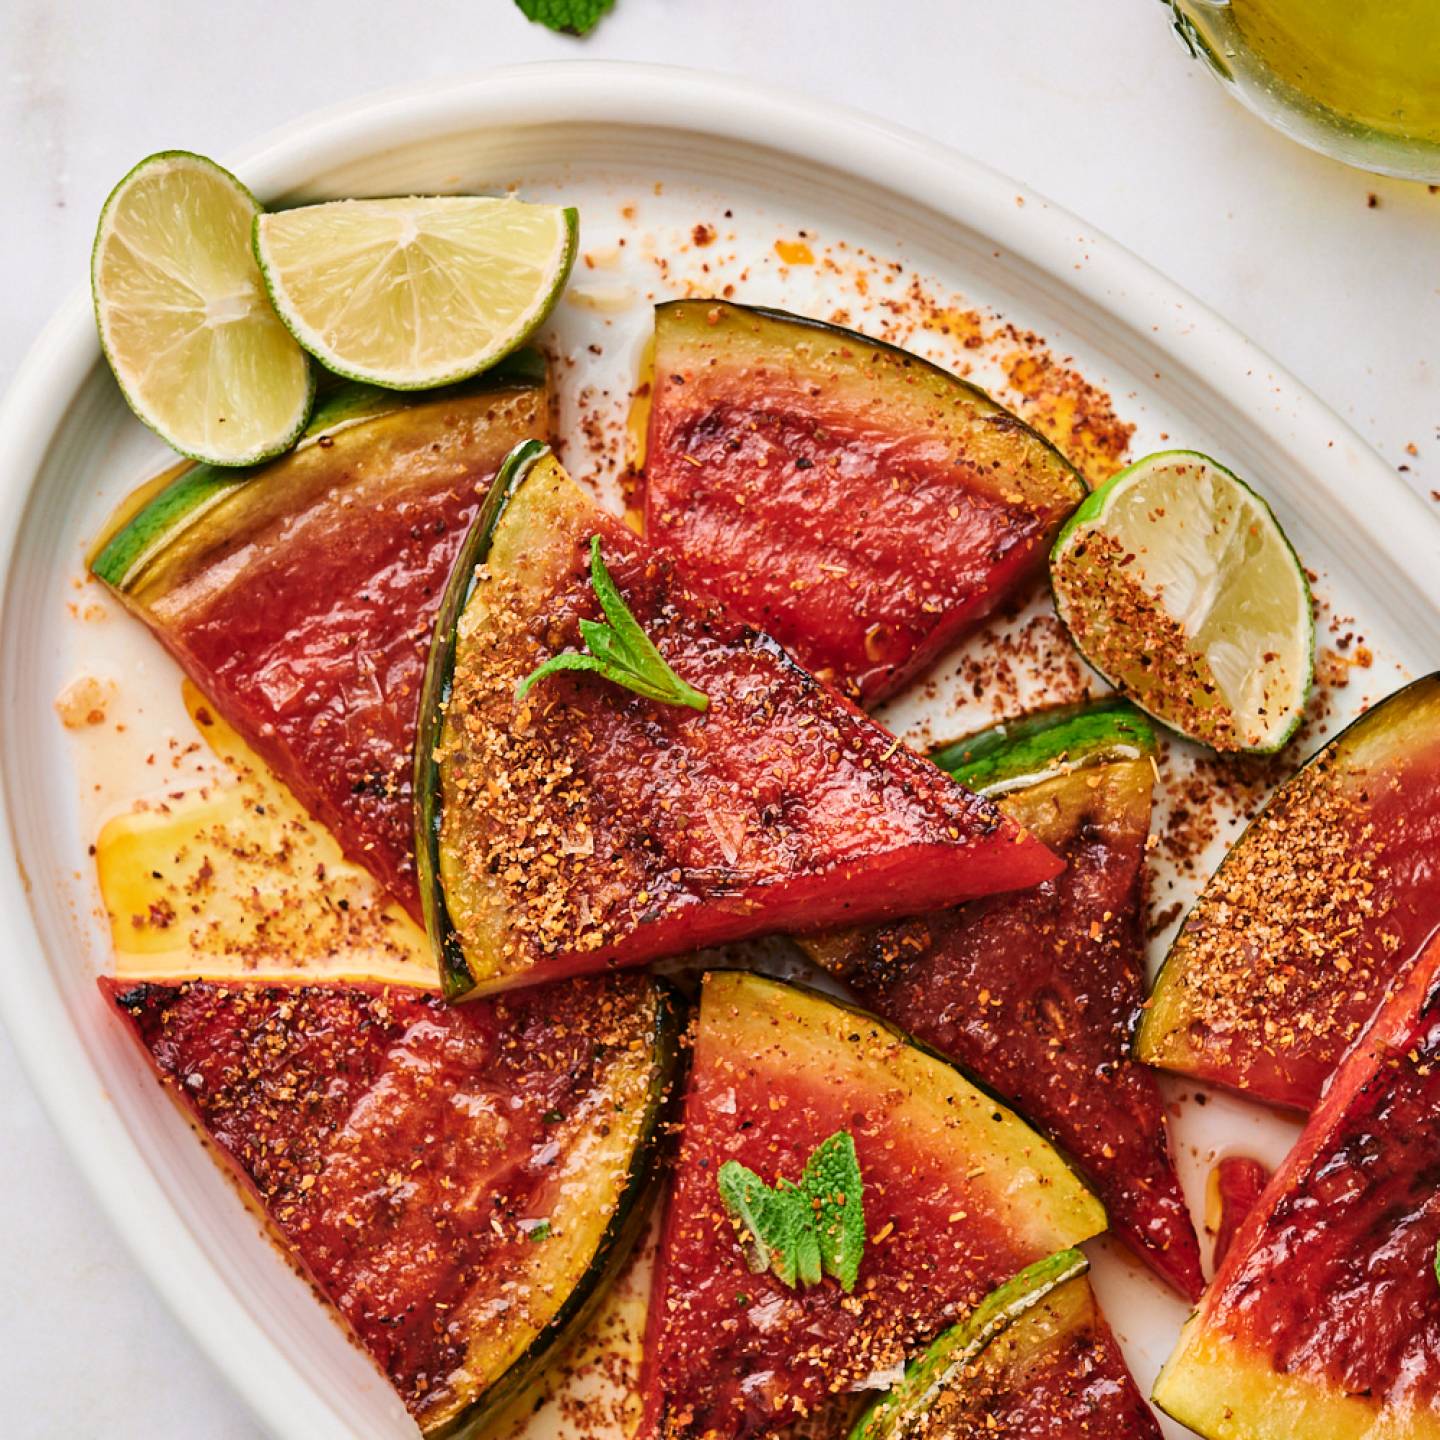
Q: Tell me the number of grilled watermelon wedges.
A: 9